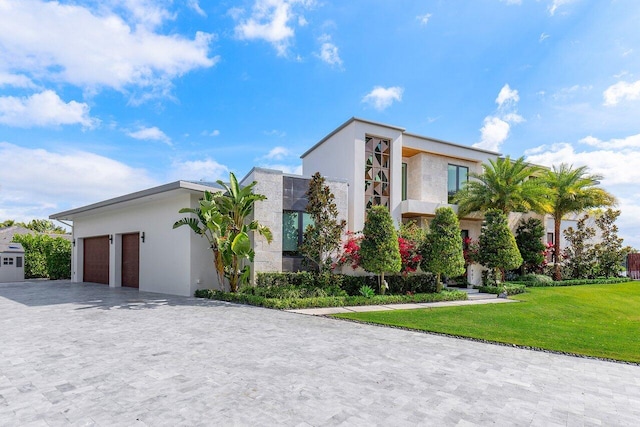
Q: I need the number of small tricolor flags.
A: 0